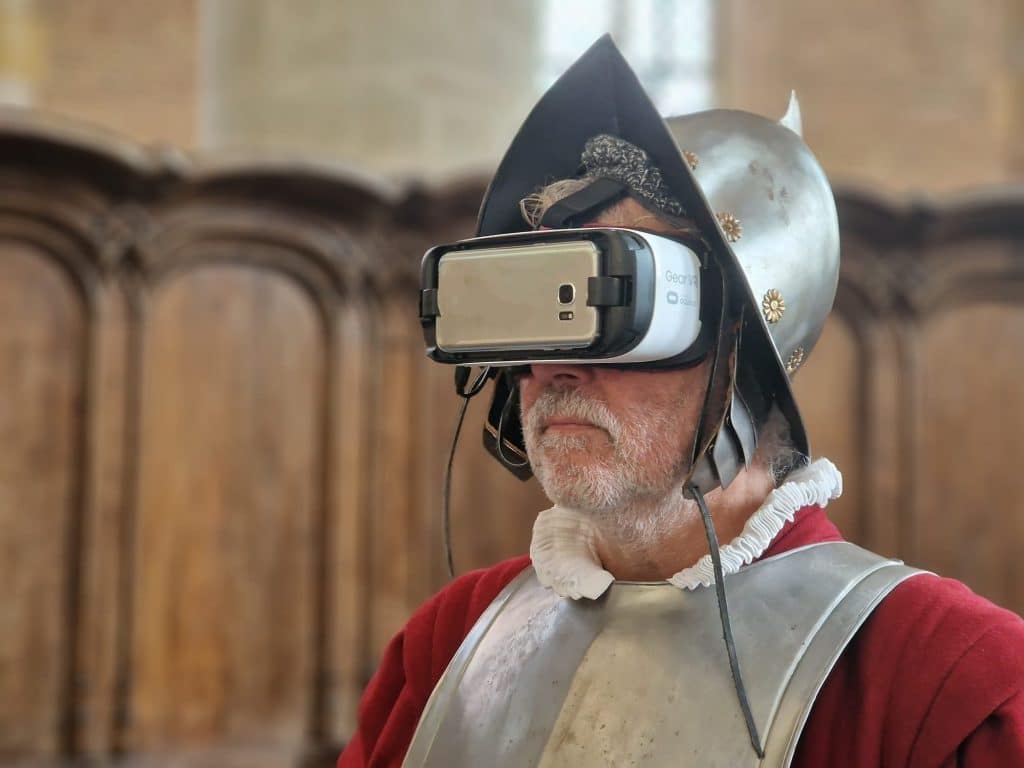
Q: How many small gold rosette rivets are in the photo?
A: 4